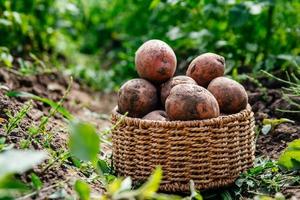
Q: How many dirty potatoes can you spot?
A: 7